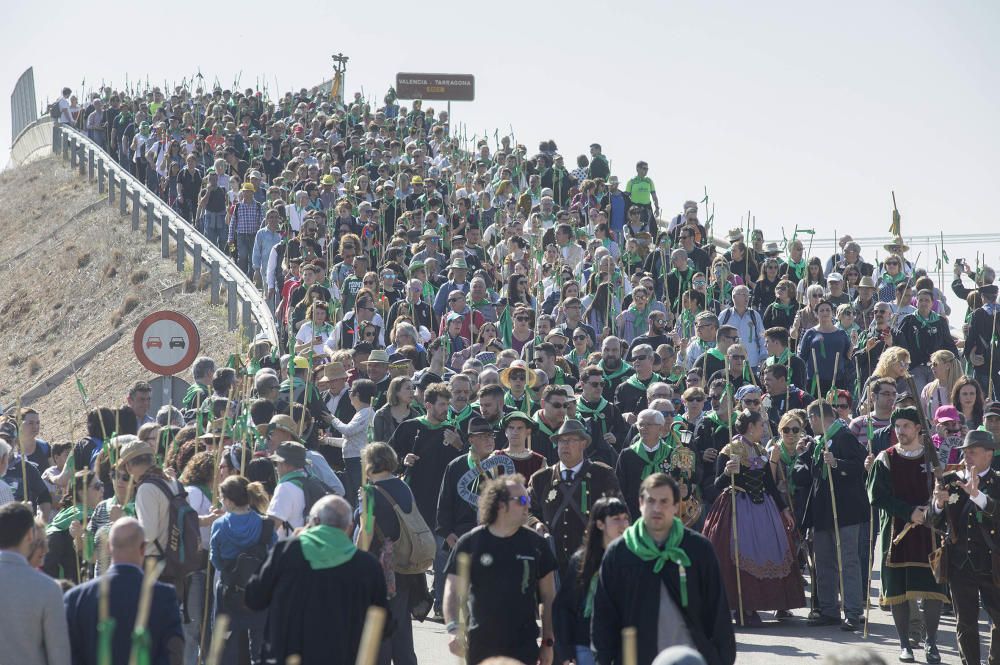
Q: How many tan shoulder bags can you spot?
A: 1